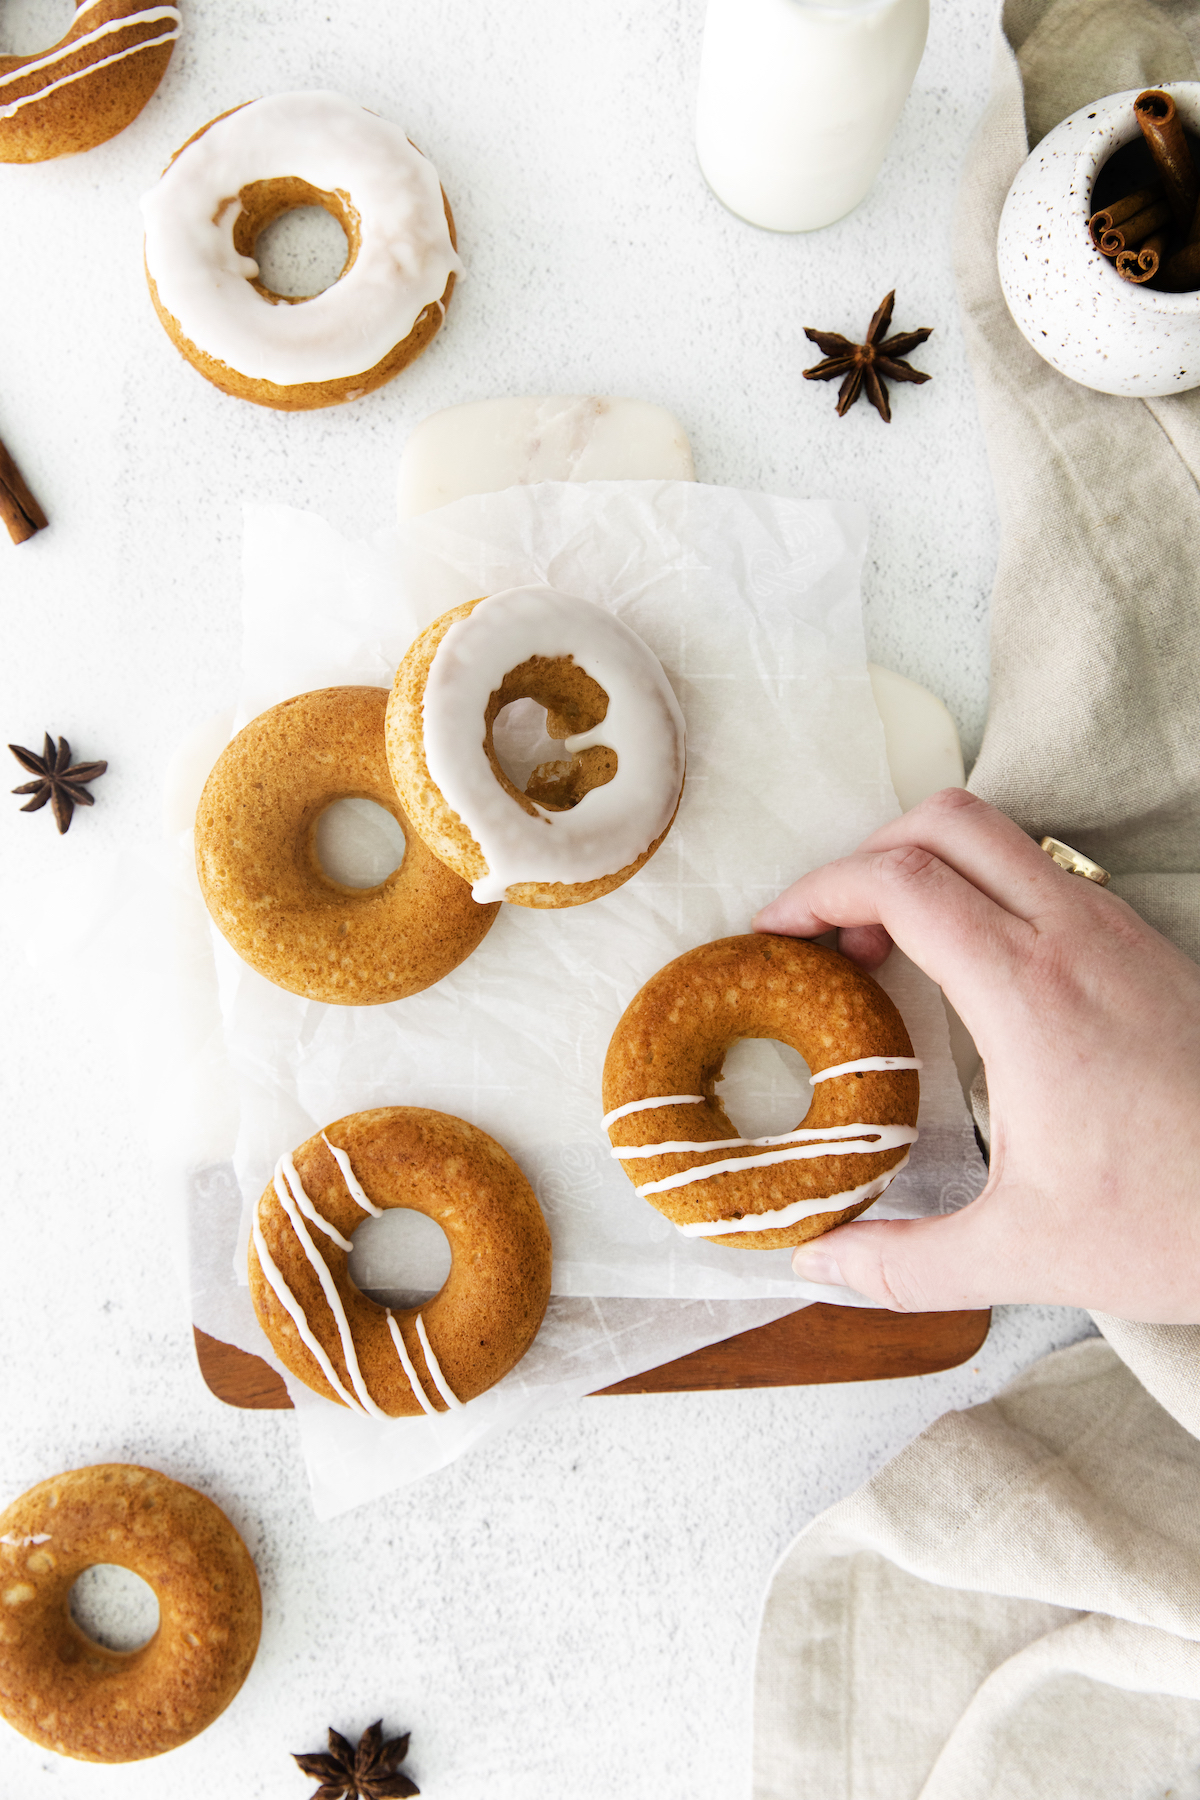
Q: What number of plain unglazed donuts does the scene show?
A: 2